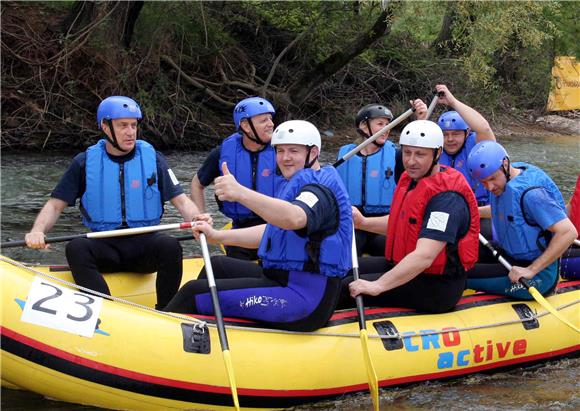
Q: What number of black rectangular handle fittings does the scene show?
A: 3